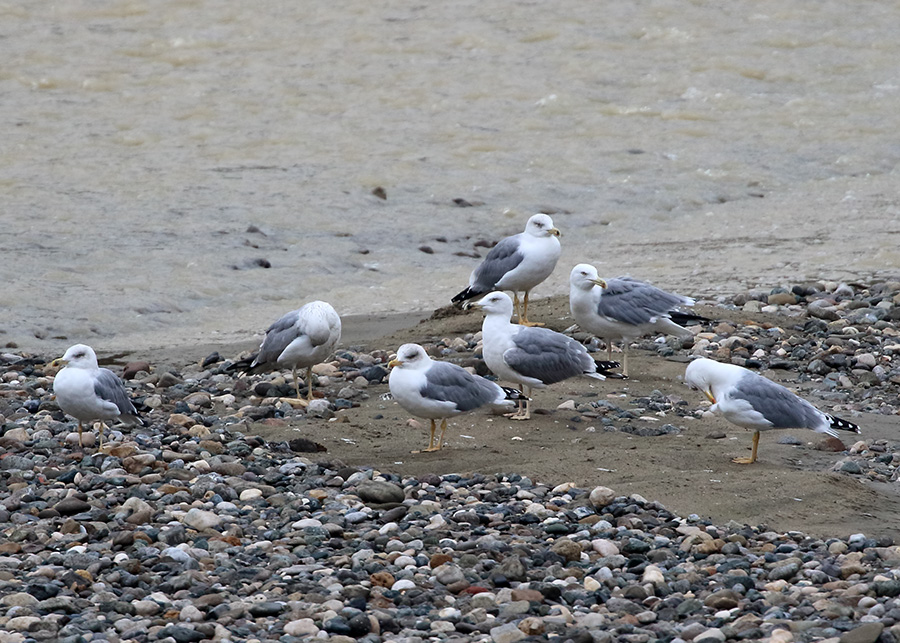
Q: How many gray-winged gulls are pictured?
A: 7